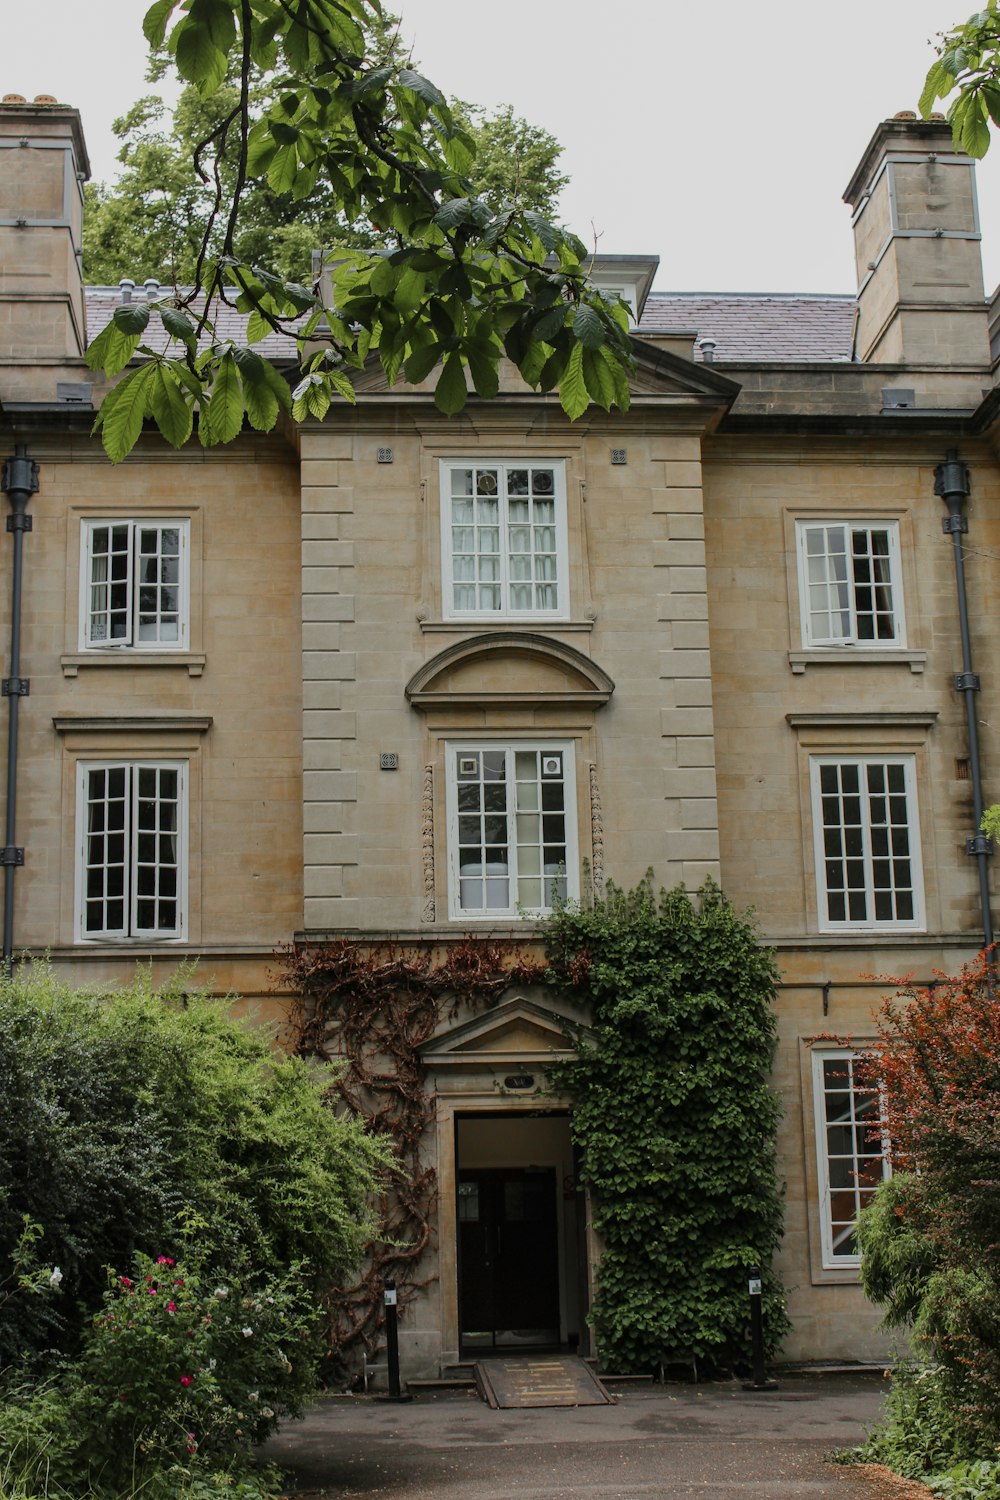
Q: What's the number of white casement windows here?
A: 7